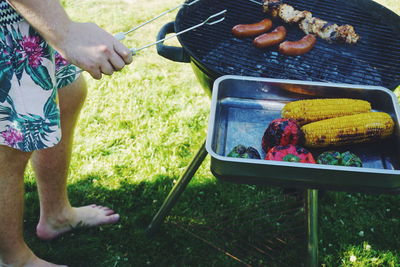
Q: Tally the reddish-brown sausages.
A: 3